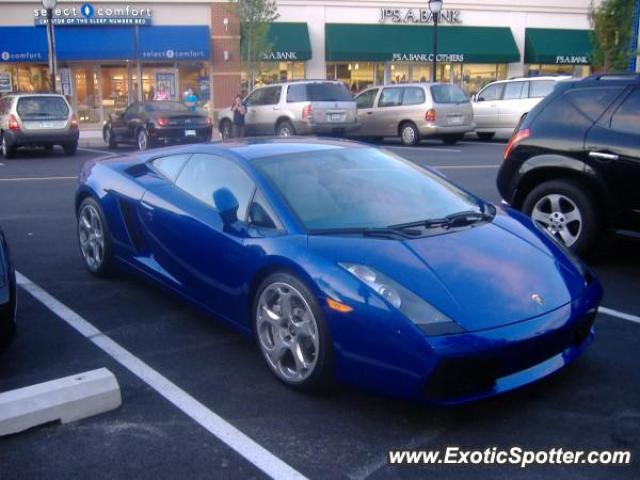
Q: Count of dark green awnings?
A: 3